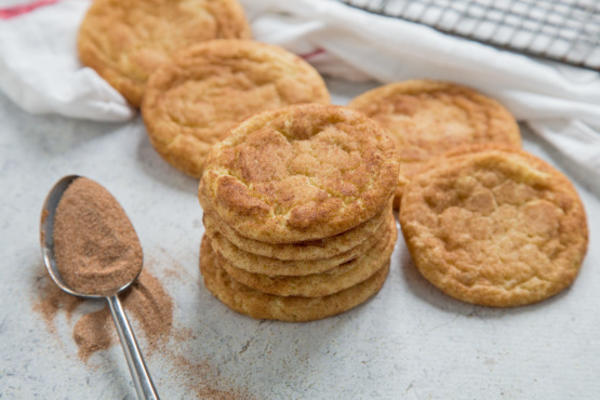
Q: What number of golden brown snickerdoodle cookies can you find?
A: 9